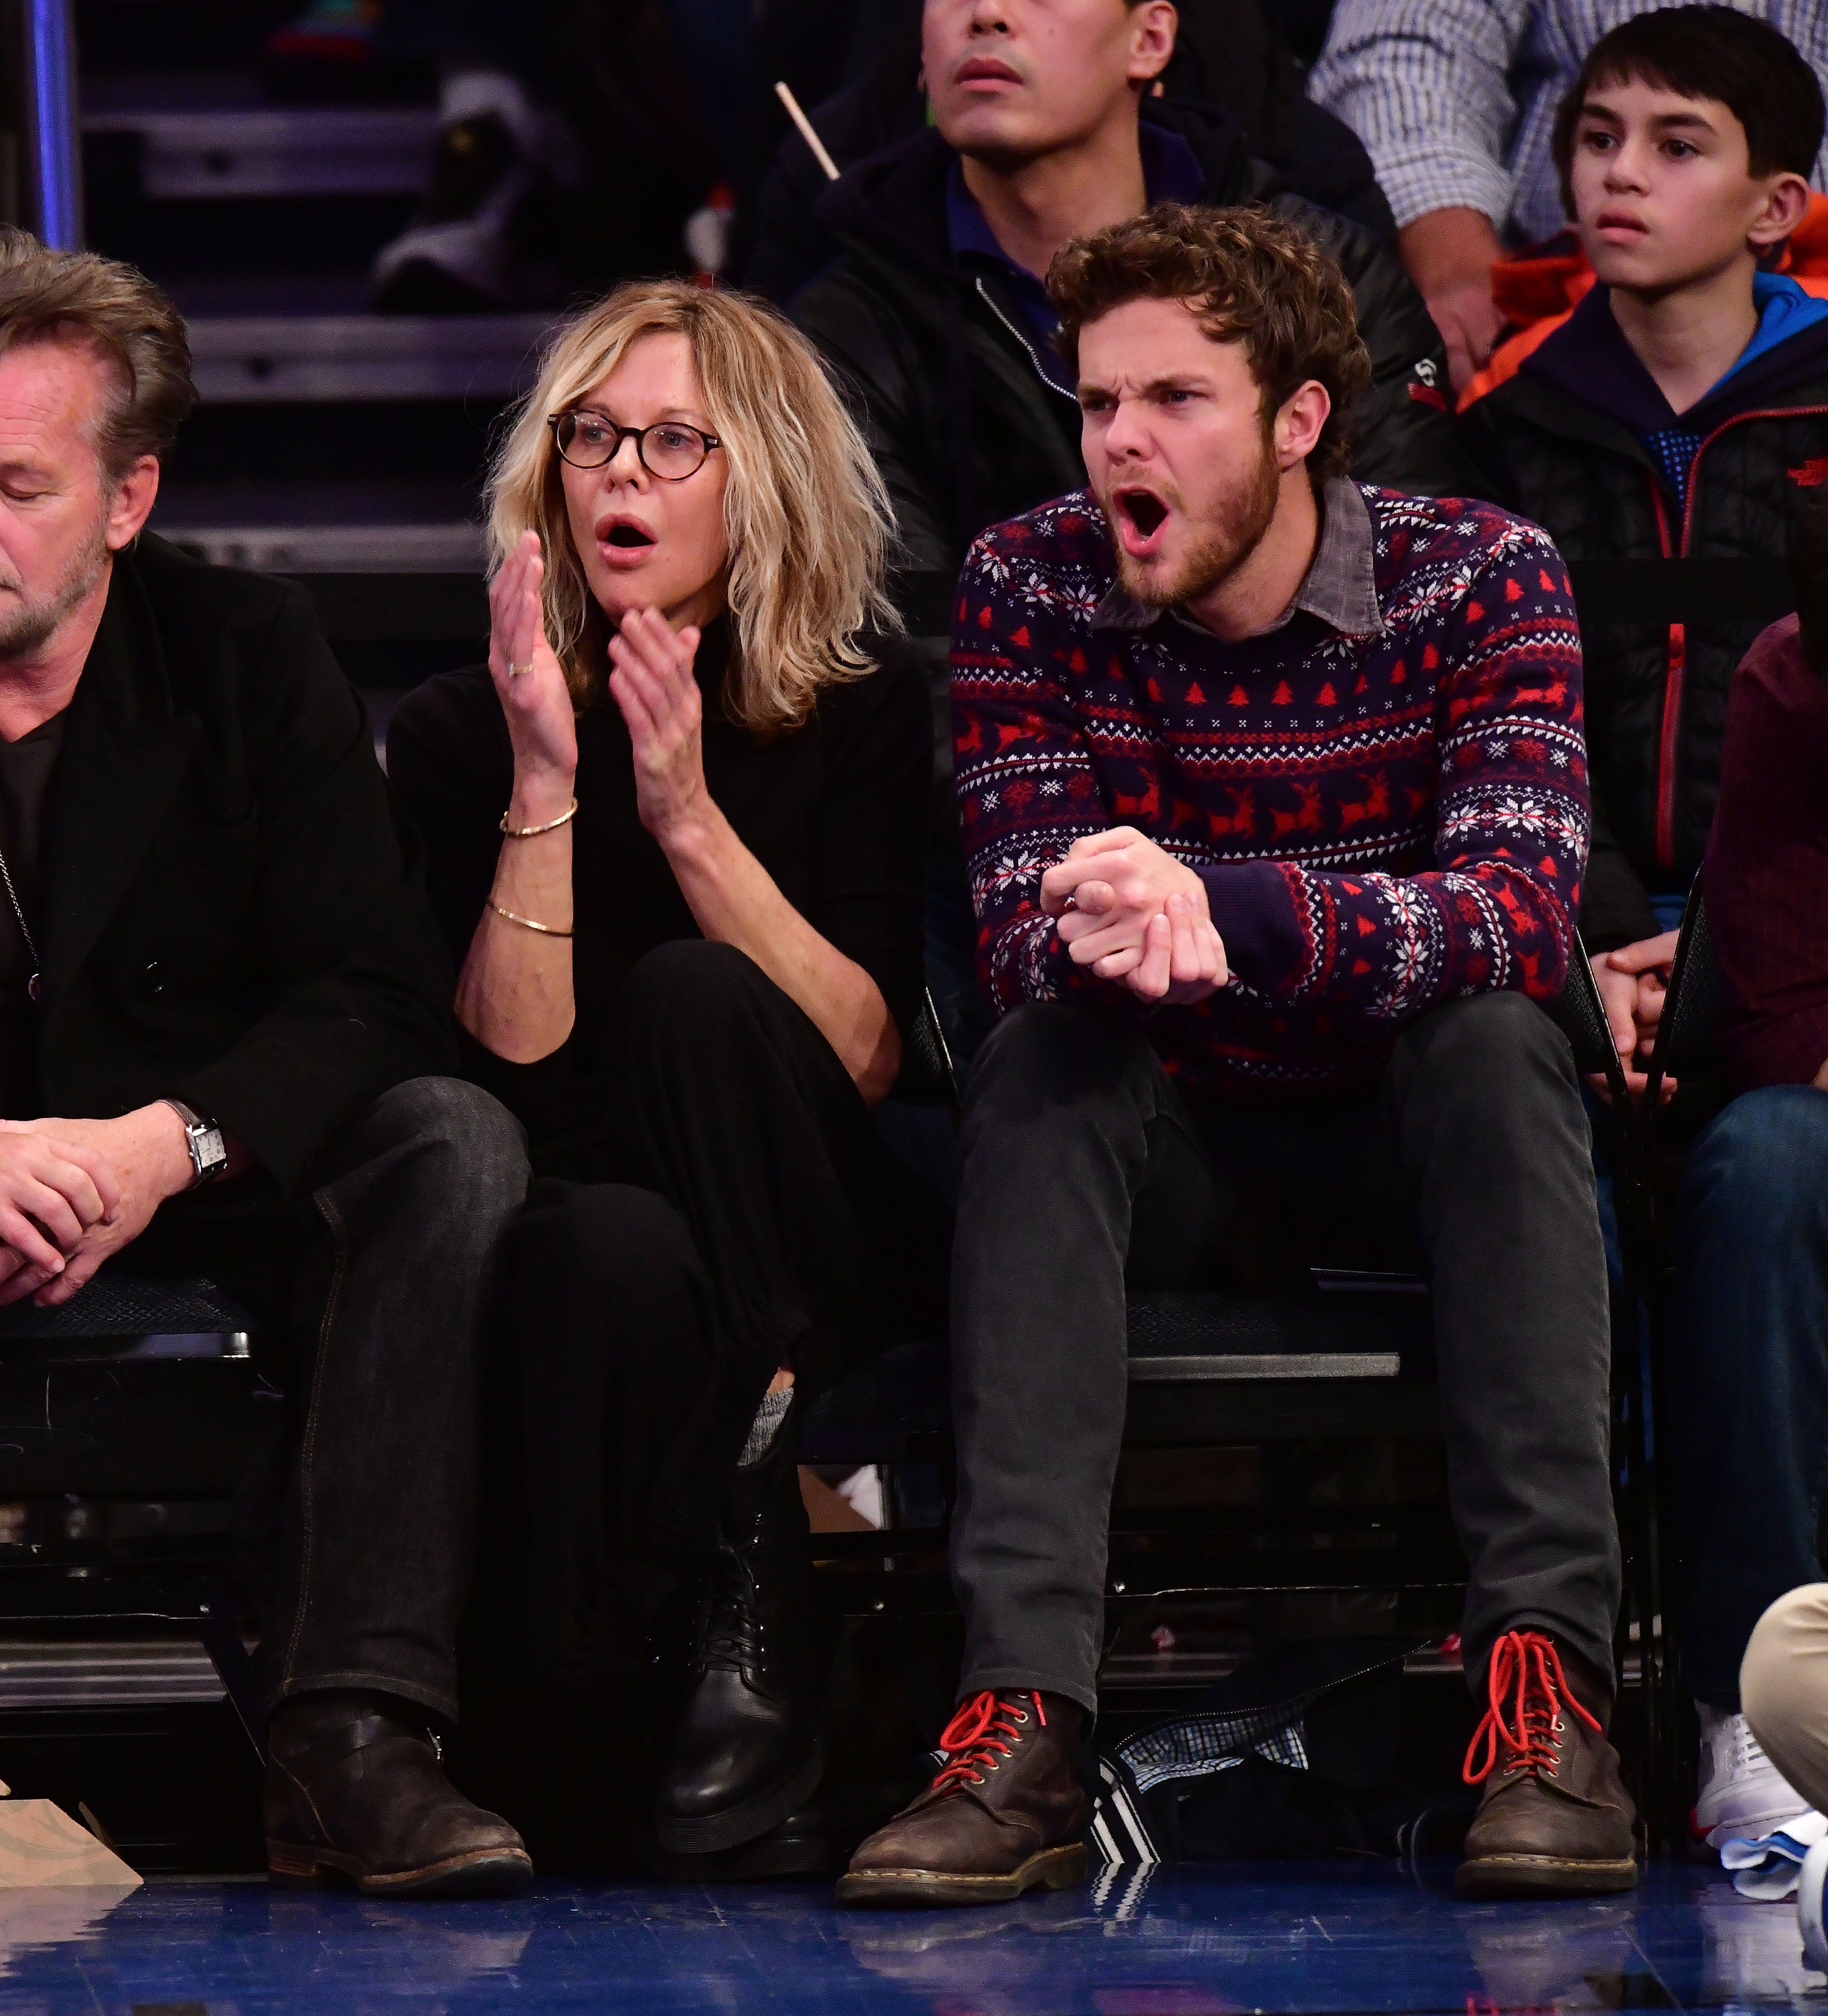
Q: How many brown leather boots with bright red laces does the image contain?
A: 2